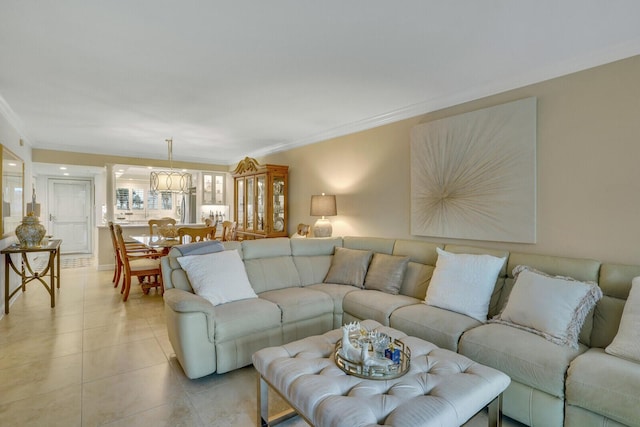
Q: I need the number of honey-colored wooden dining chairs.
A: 6